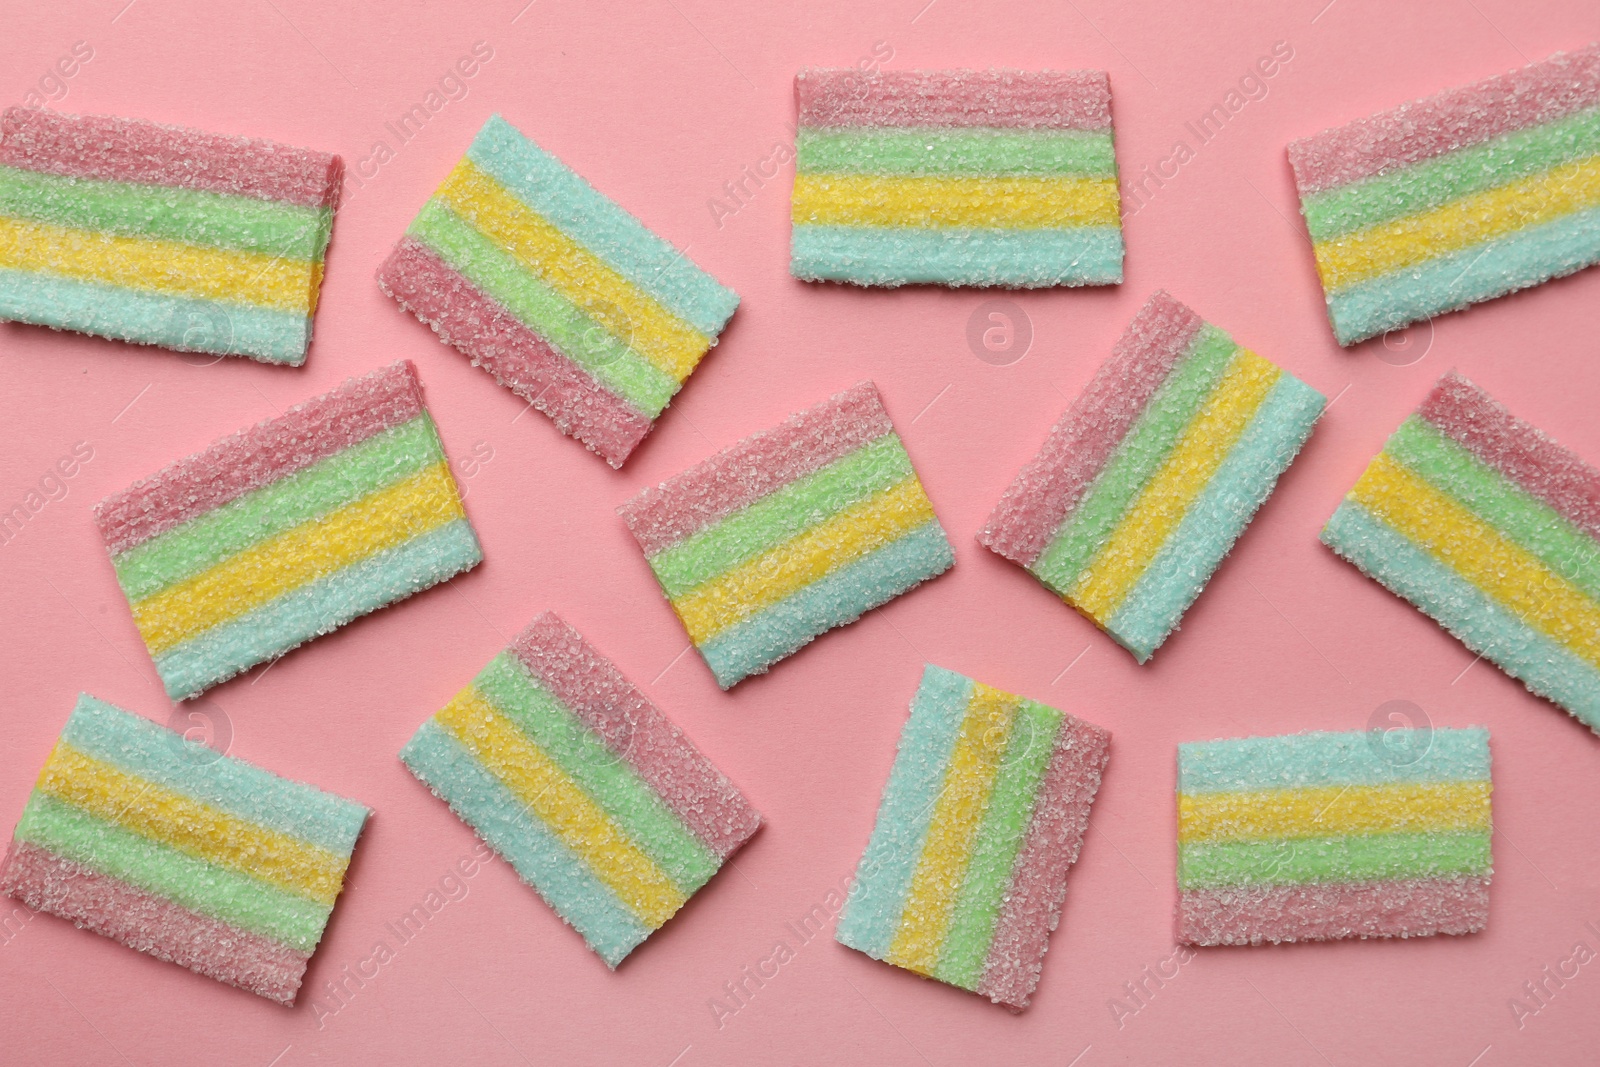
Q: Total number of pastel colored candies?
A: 12